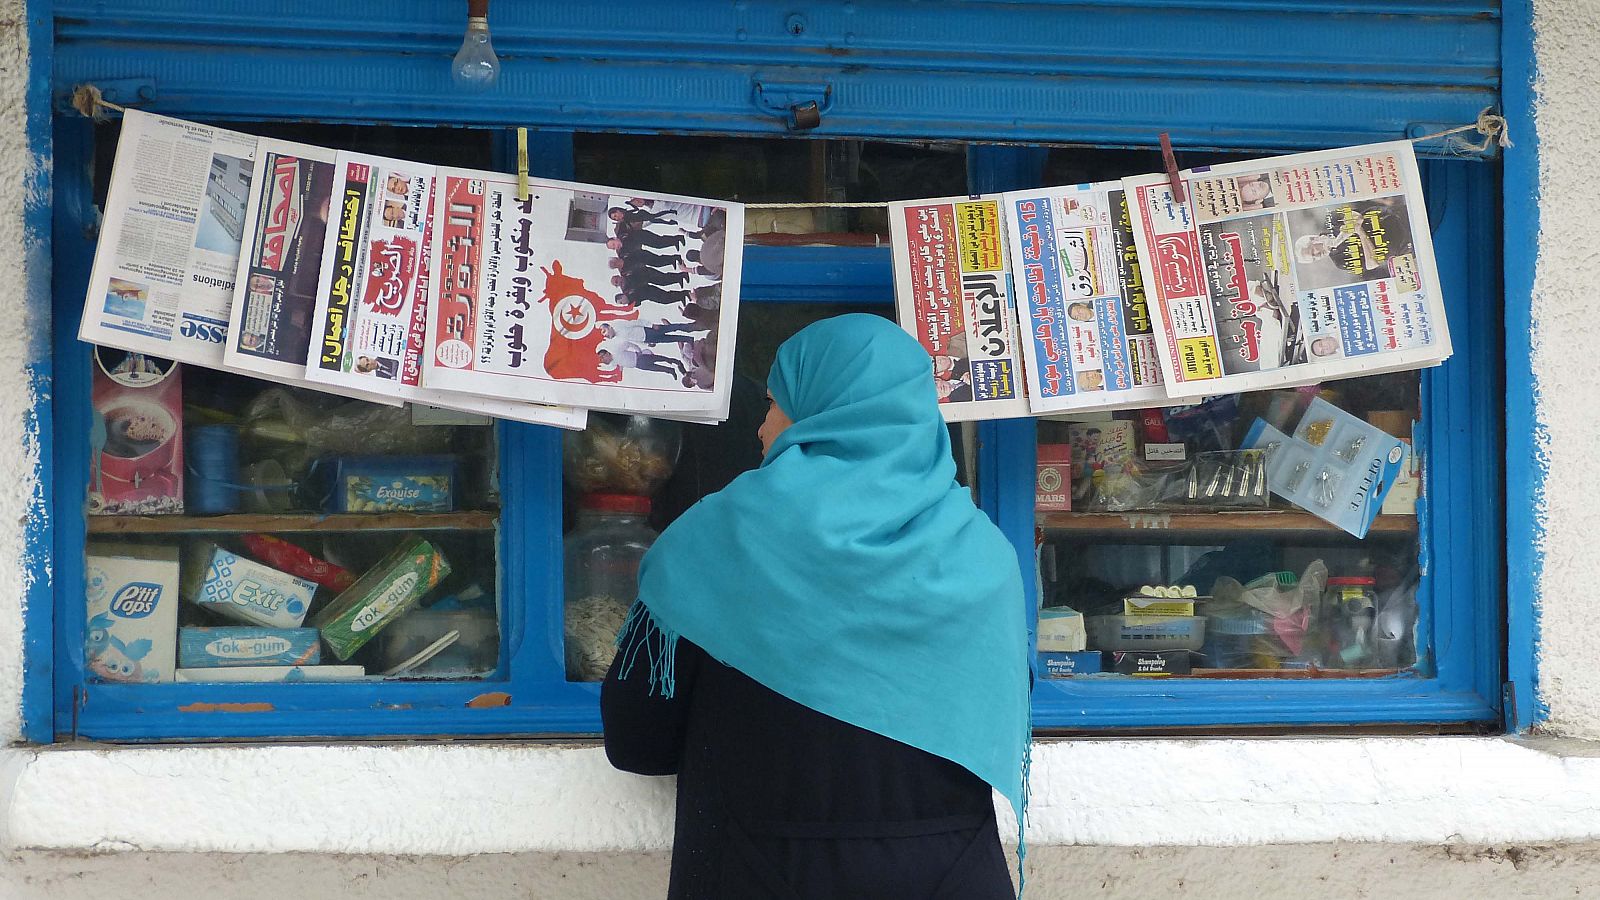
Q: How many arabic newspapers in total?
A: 6